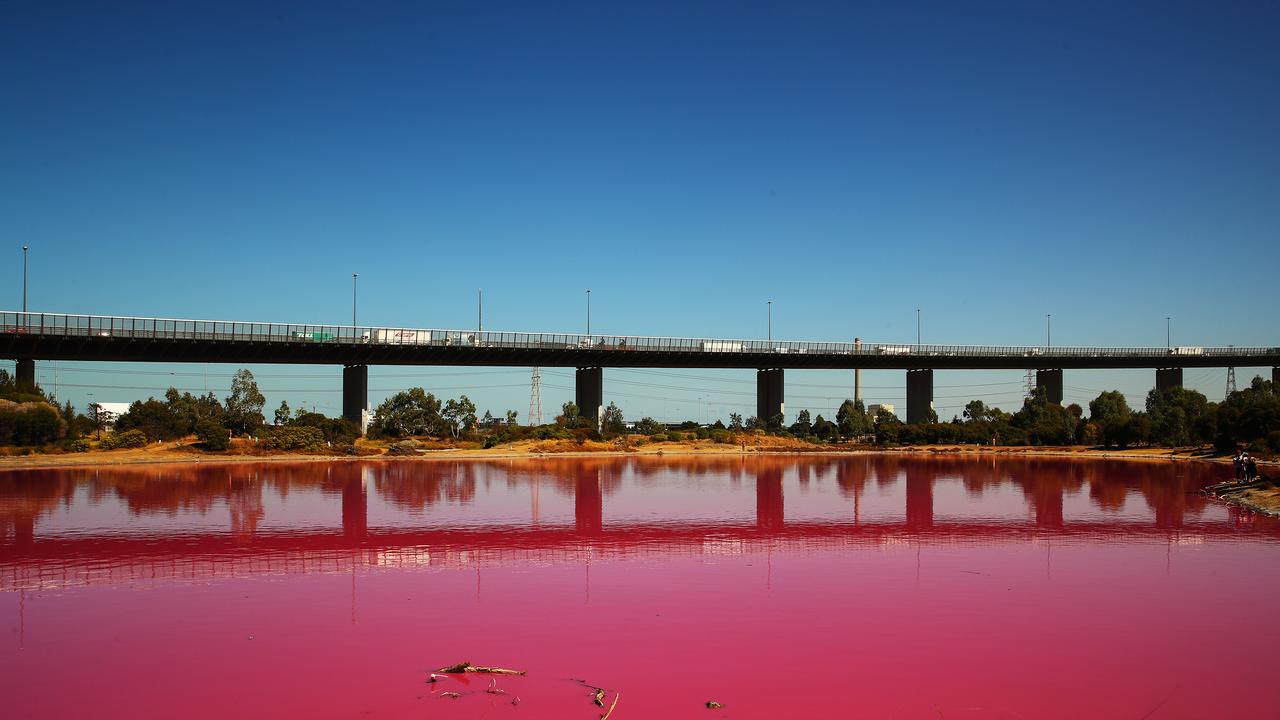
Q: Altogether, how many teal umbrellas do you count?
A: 0